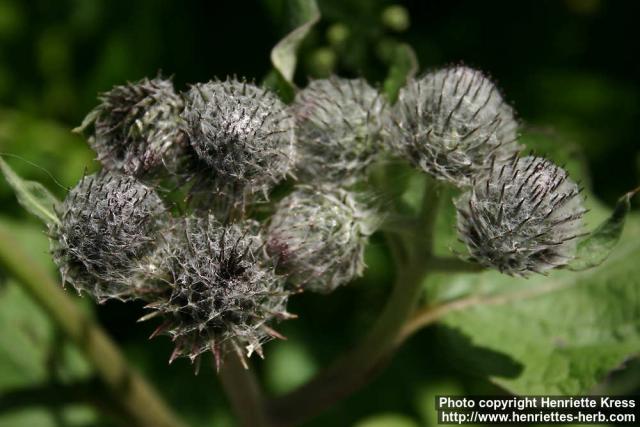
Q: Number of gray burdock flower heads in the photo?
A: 8